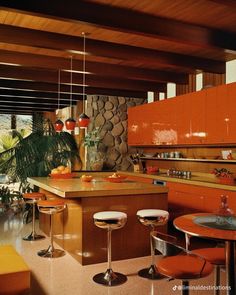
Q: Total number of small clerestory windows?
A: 5